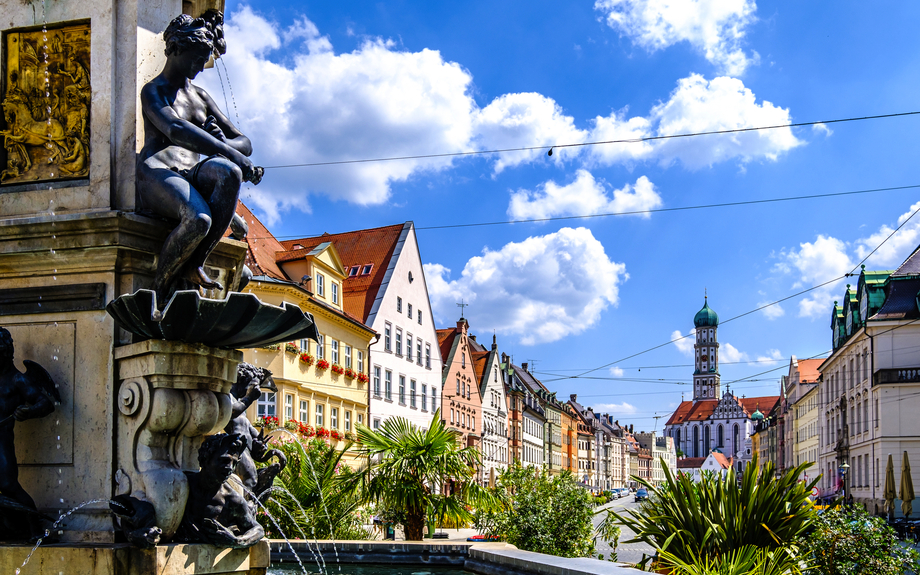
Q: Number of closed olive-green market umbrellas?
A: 2